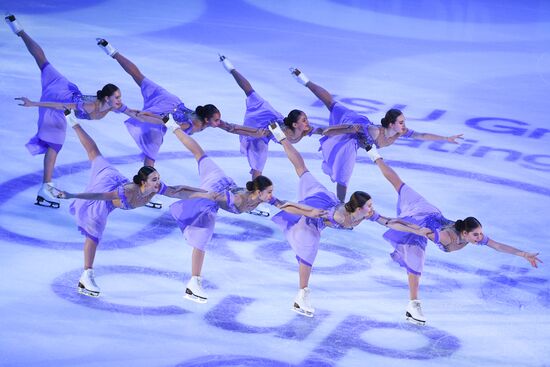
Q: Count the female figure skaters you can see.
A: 8